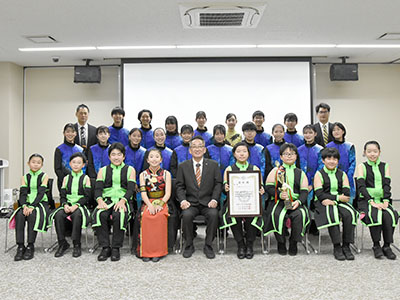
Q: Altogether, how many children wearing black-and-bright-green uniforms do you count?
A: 7